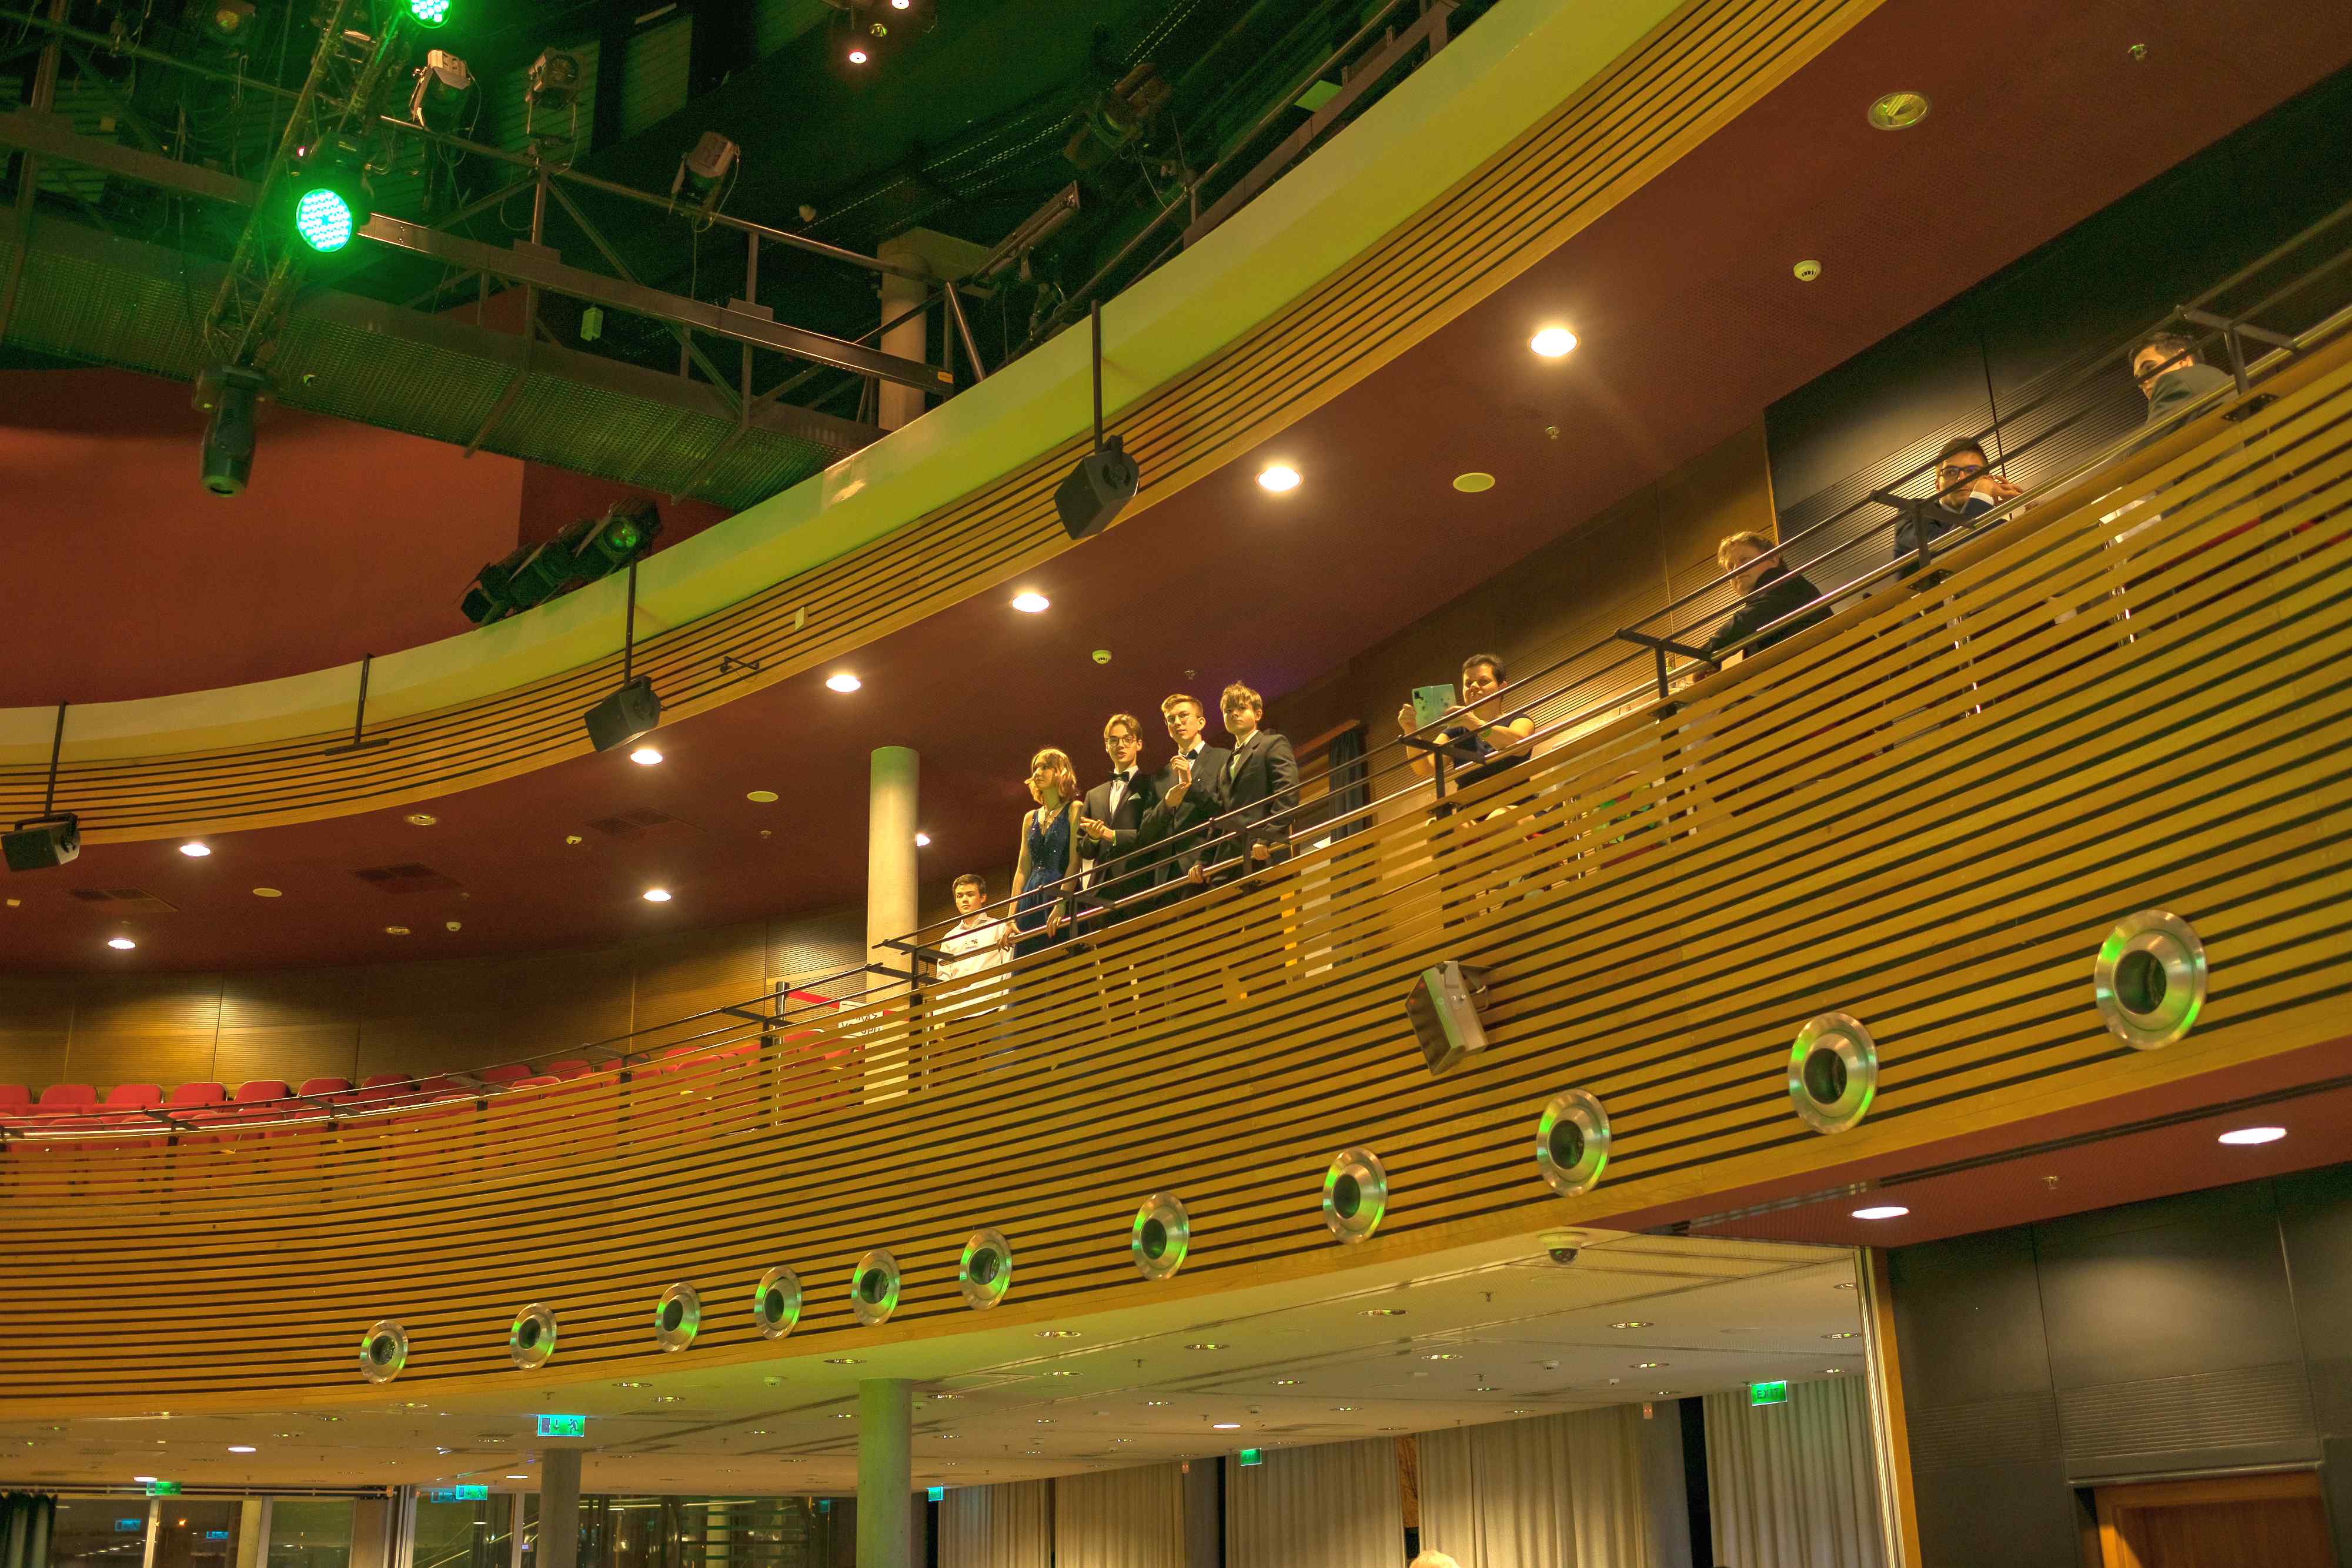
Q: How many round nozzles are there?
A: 11